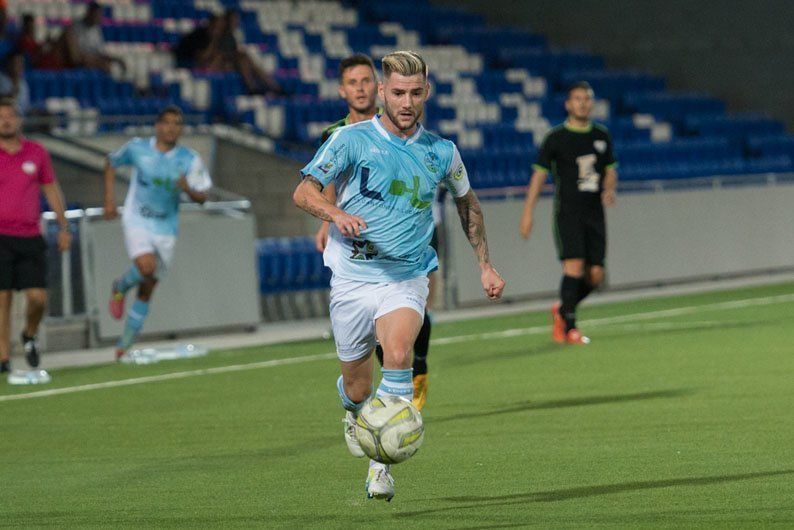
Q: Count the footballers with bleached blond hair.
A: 1